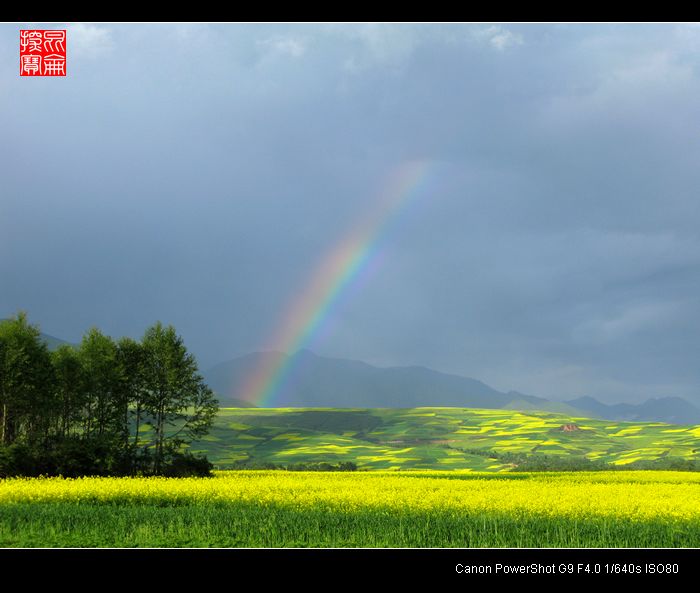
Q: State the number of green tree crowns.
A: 5